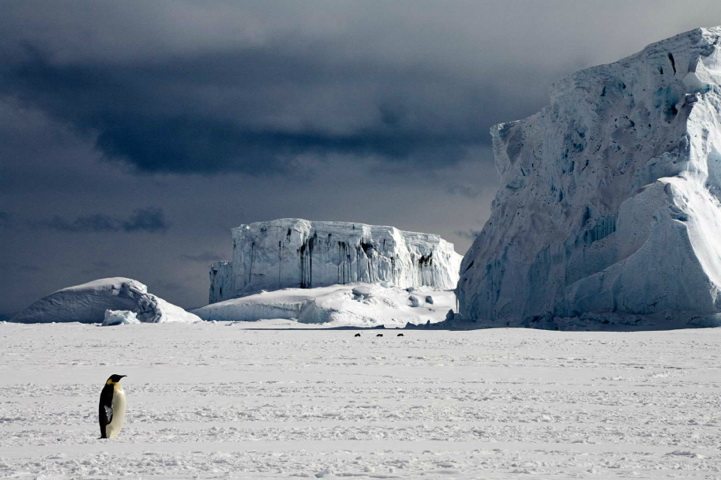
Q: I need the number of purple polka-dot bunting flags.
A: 0